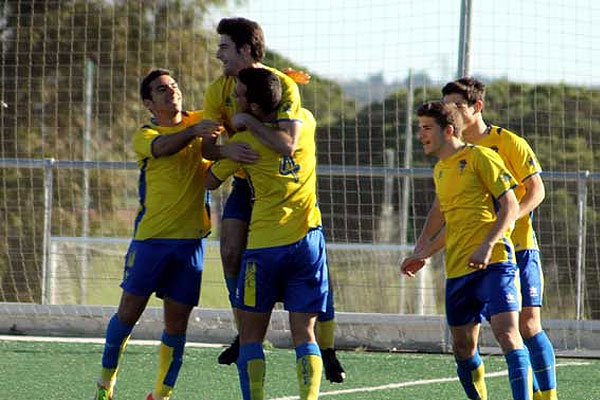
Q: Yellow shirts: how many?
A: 5